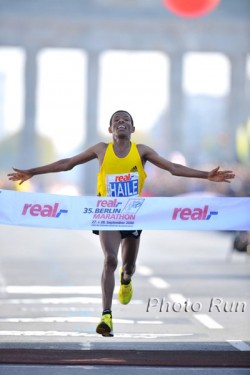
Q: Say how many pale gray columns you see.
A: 4